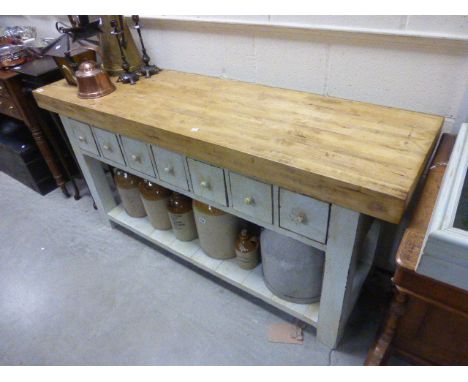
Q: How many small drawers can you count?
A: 7